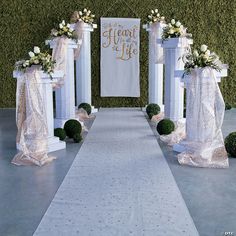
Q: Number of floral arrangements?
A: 6